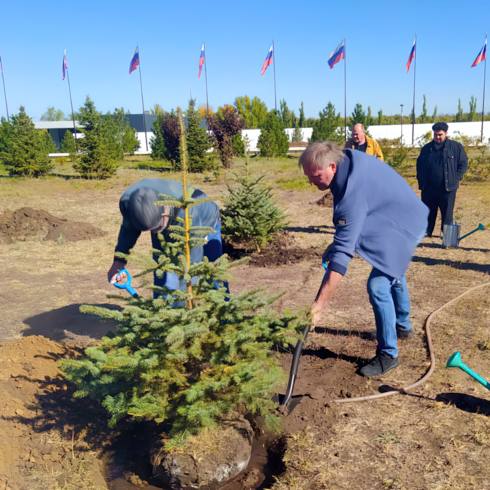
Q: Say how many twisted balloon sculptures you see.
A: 0